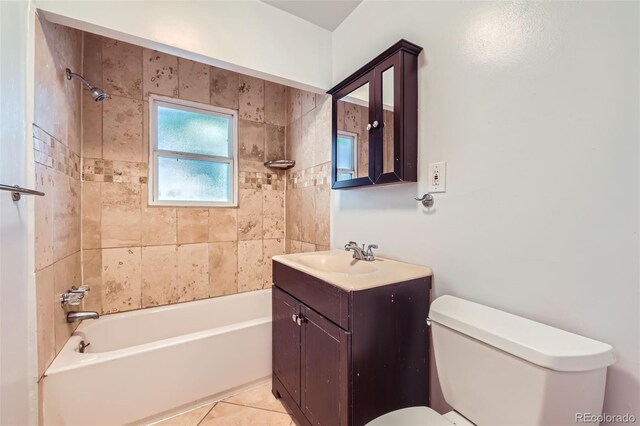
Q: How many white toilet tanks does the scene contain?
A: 1